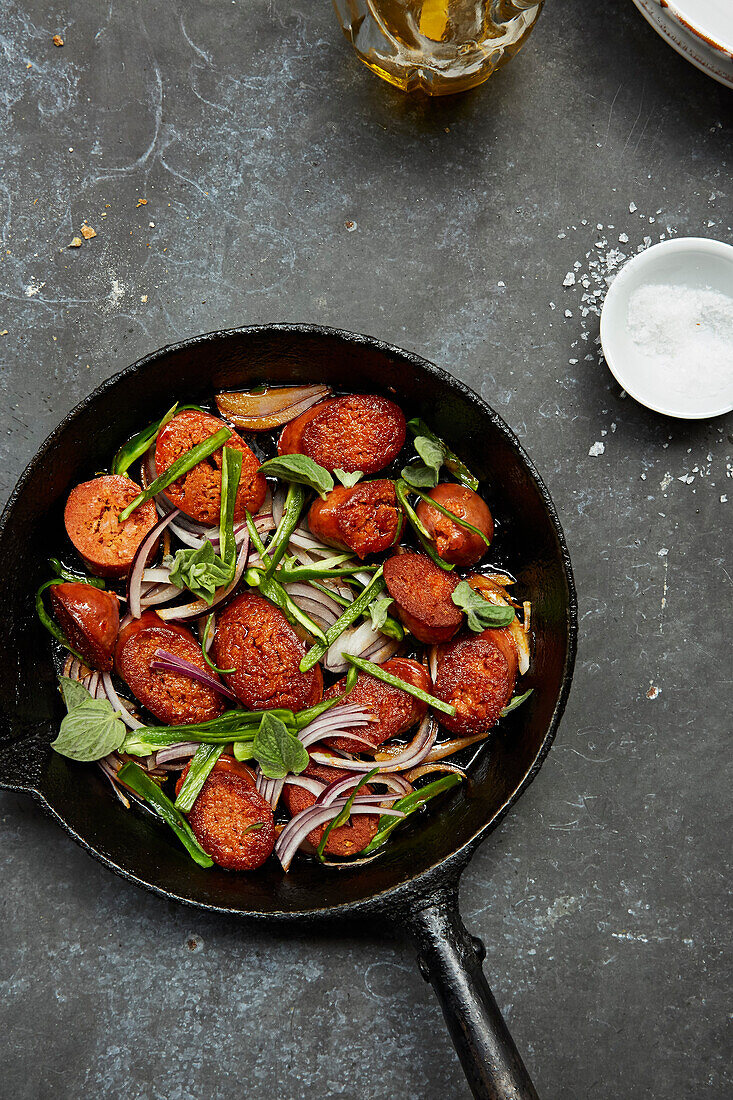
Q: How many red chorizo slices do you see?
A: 13